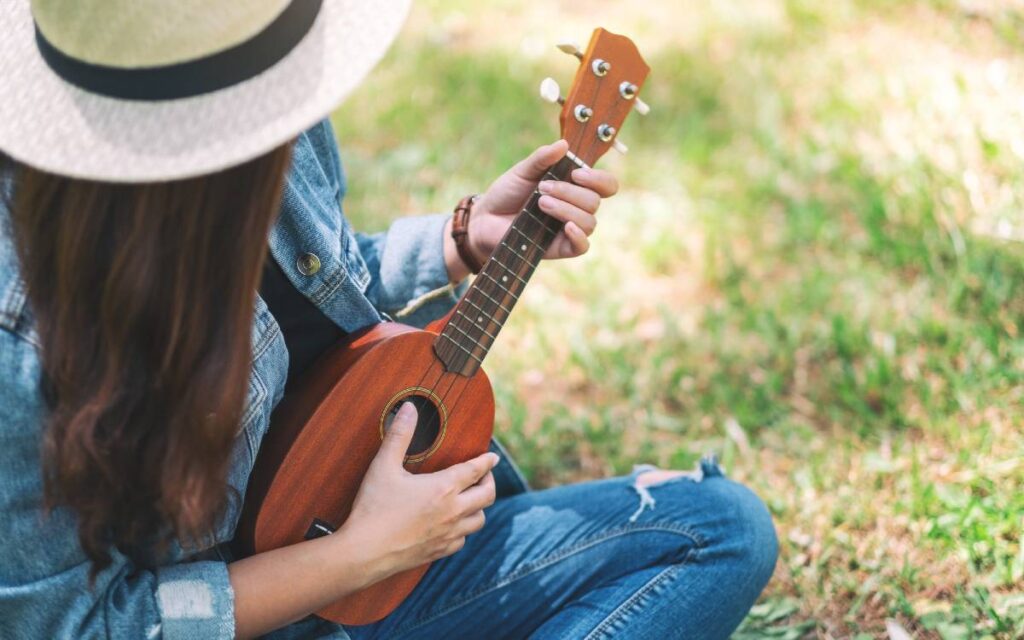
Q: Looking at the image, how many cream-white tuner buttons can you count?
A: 4